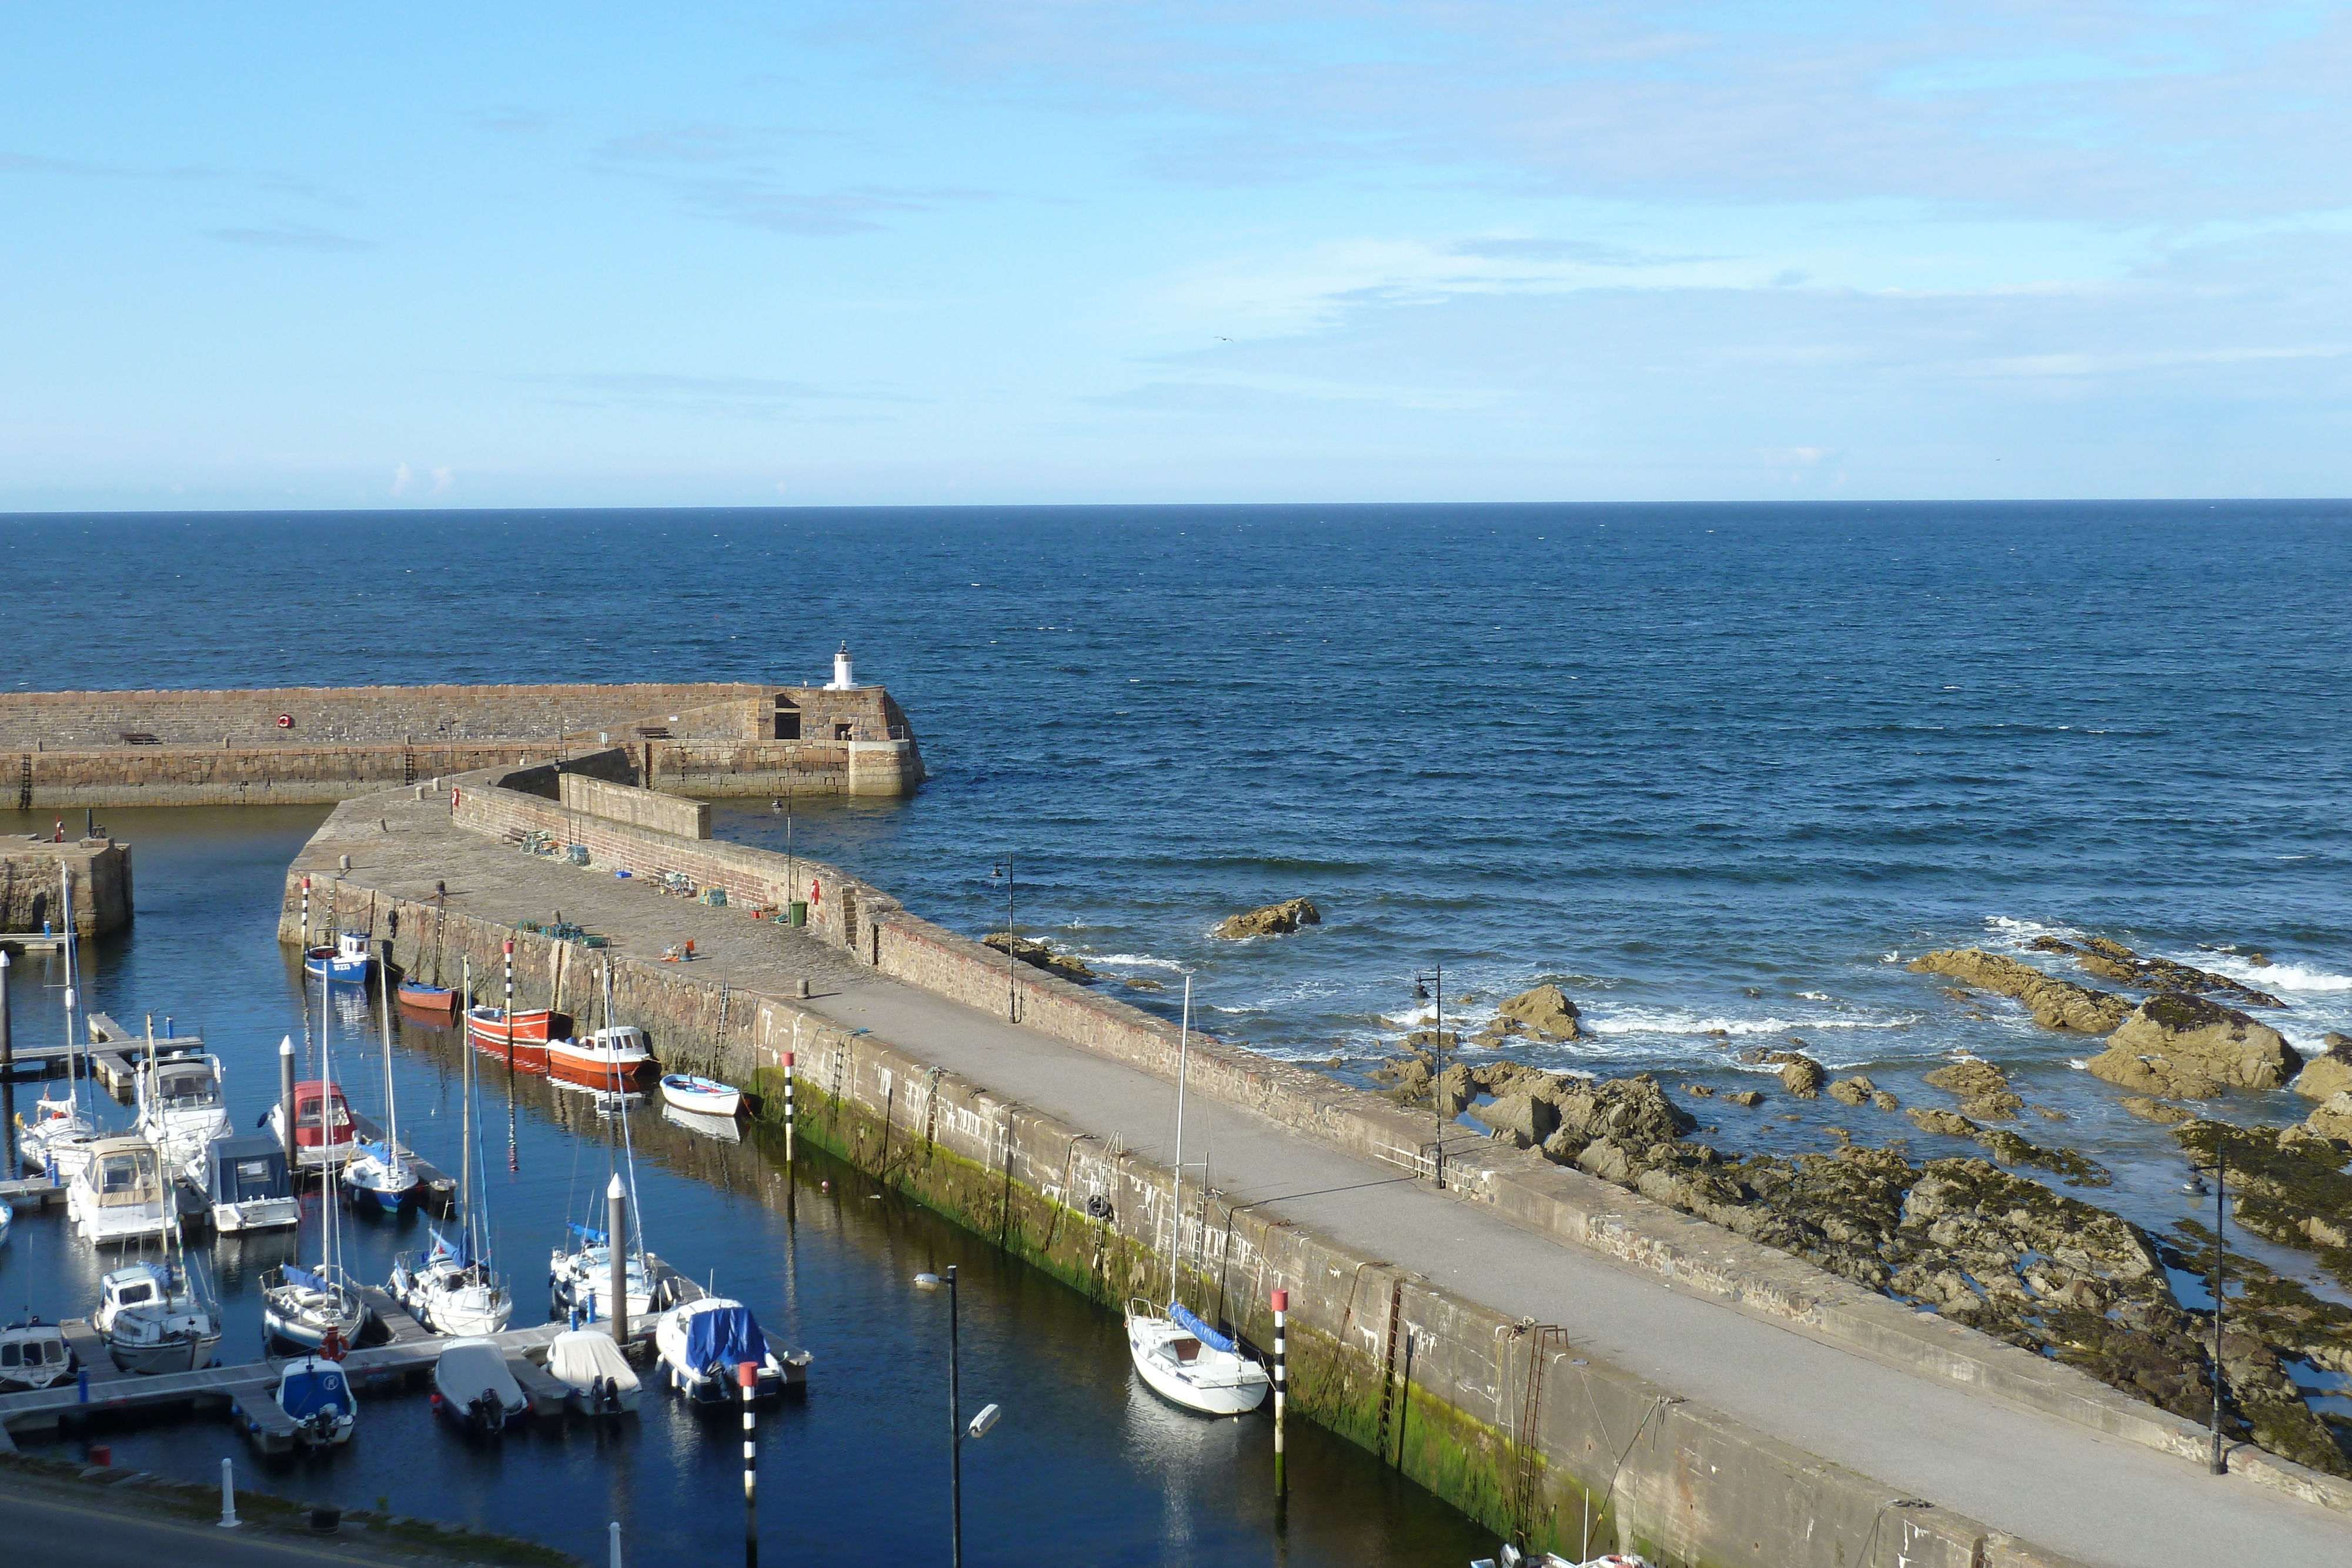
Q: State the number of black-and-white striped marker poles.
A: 5